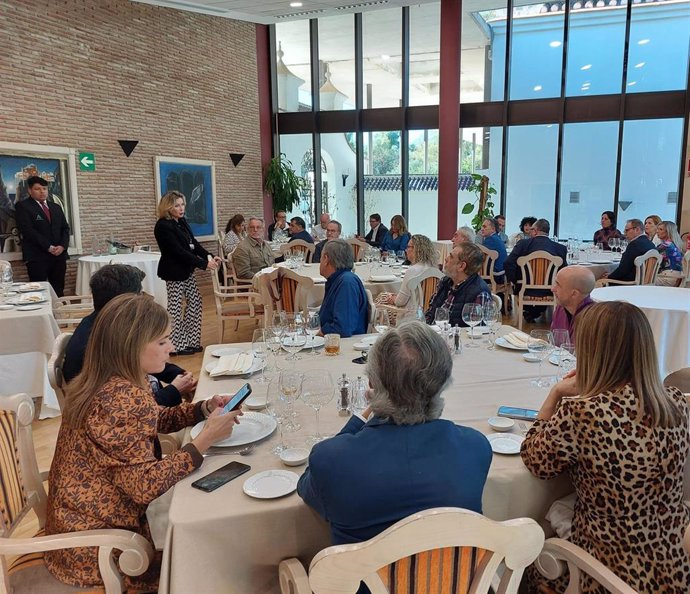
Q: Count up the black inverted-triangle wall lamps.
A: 2